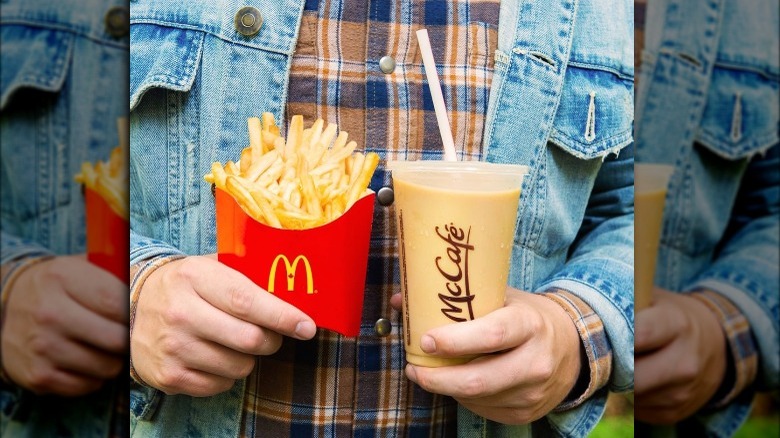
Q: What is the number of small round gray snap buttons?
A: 3